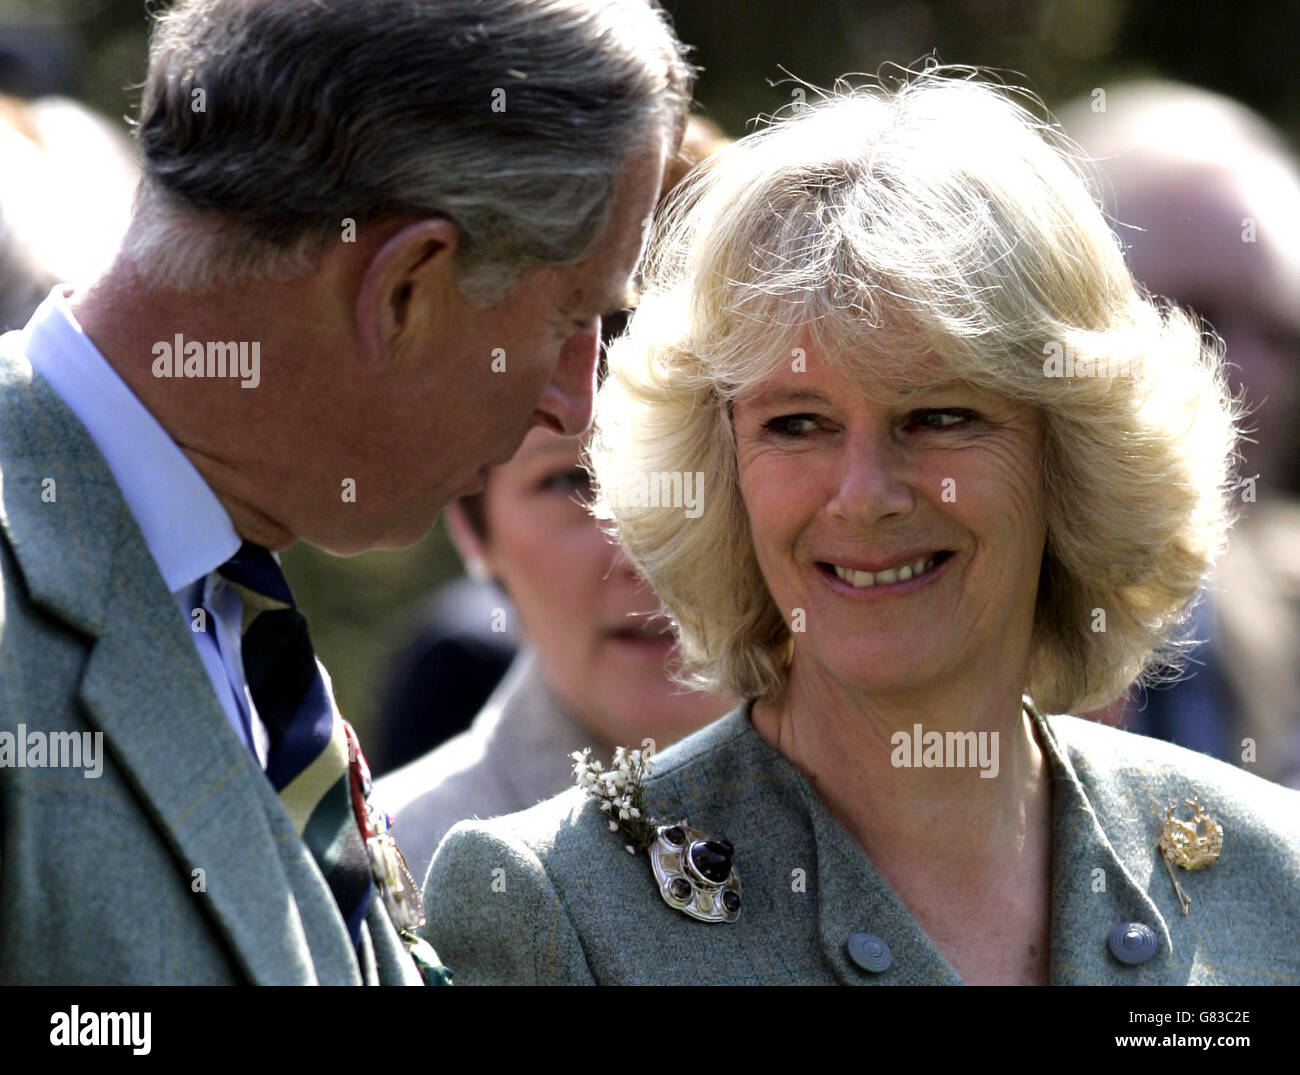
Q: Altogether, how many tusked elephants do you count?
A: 0